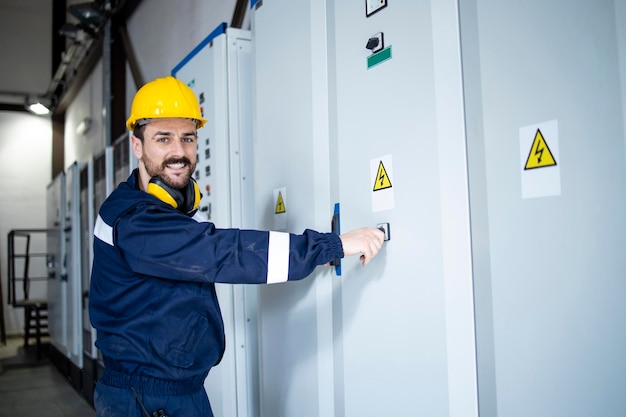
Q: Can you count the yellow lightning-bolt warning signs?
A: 3